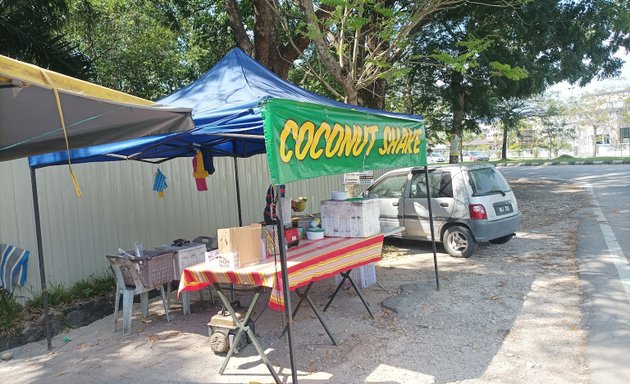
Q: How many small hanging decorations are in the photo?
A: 2